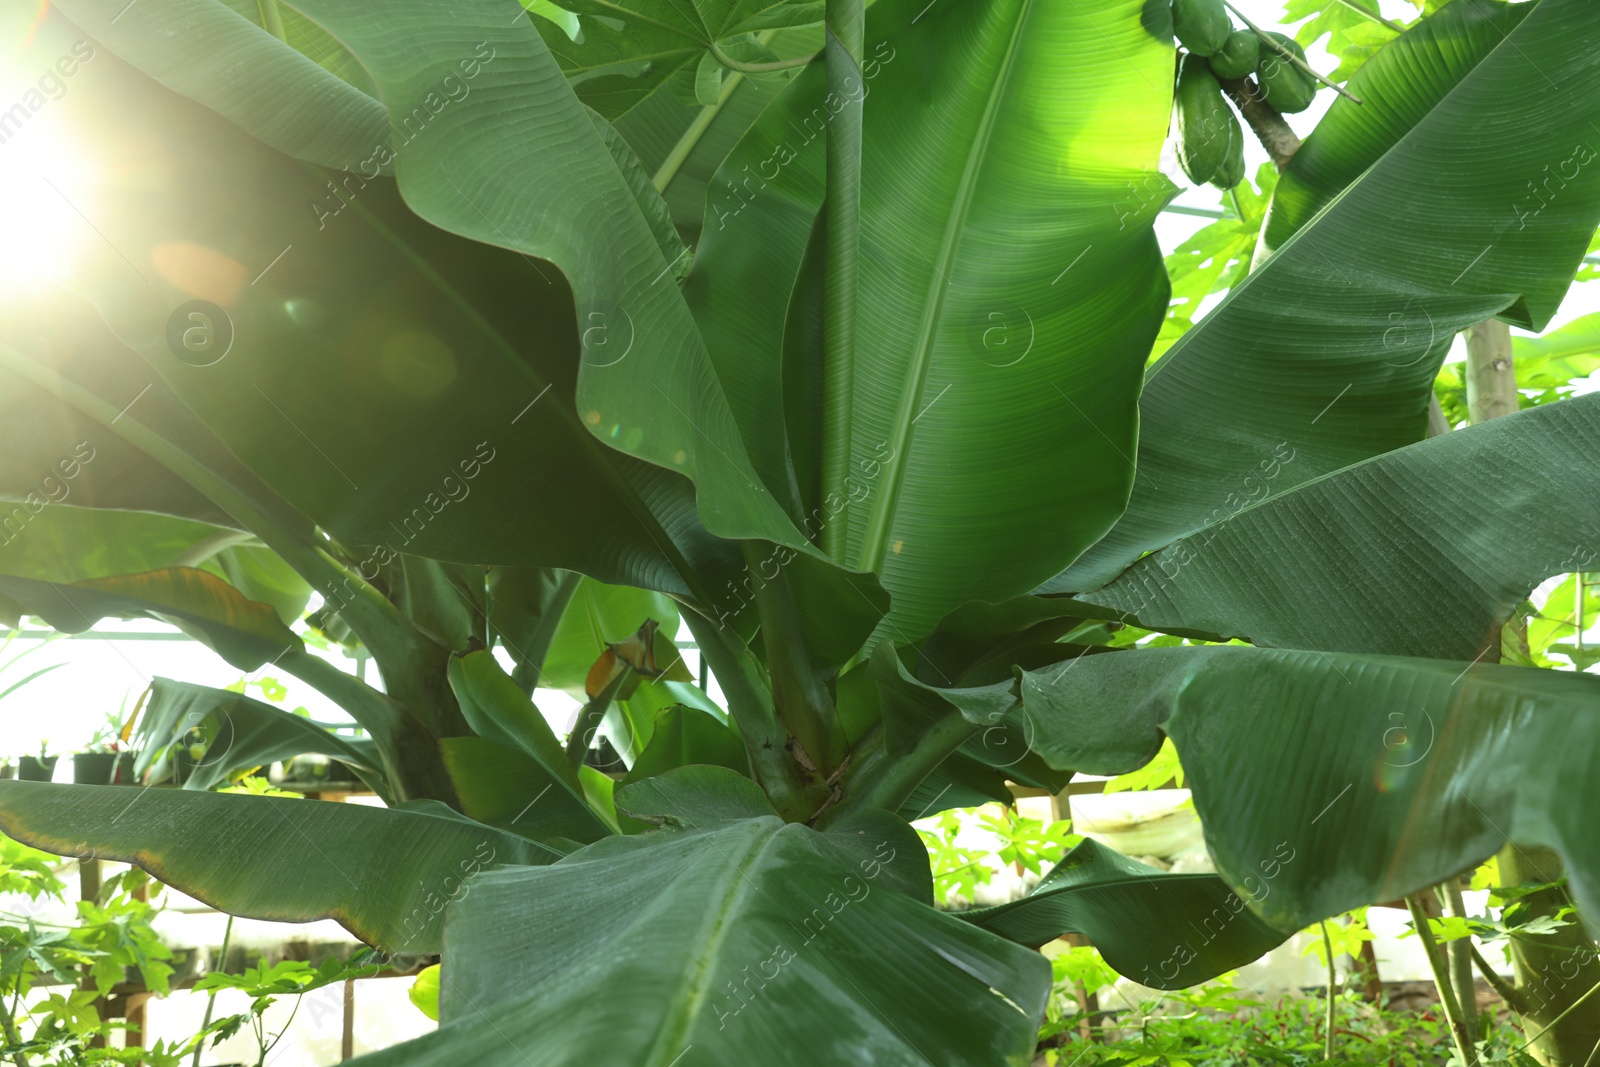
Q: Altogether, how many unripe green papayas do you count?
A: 5